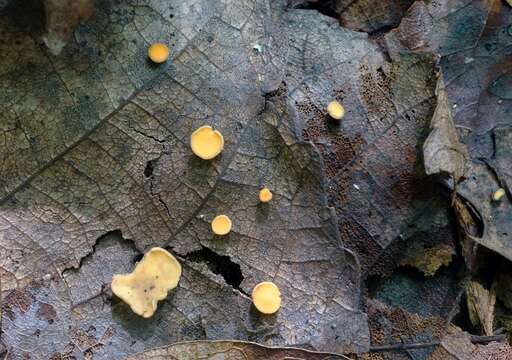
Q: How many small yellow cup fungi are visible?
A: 8